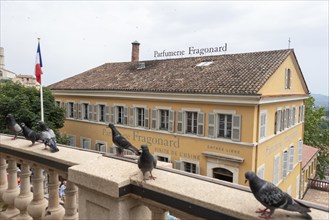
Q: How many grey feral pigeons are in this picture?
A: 6